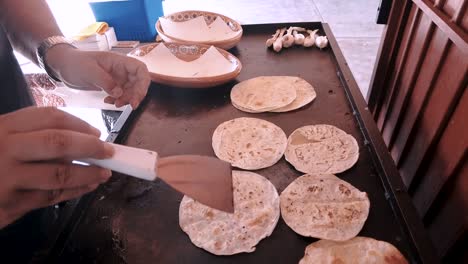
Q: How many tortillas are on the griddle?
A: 7